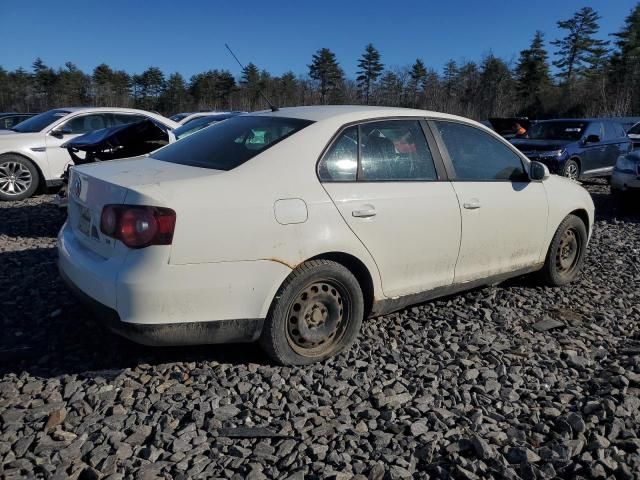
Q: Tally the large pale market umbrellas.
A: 0